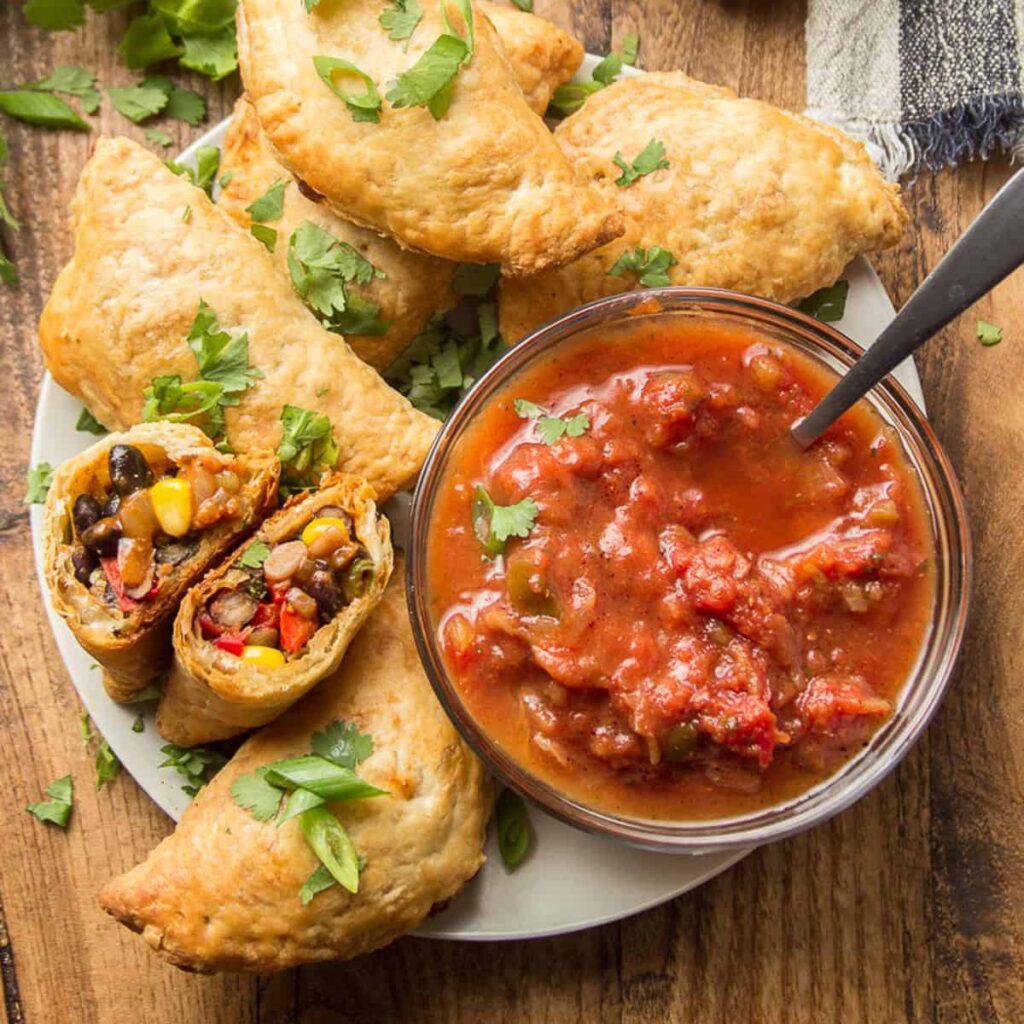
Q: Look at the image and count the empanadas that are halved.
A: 1